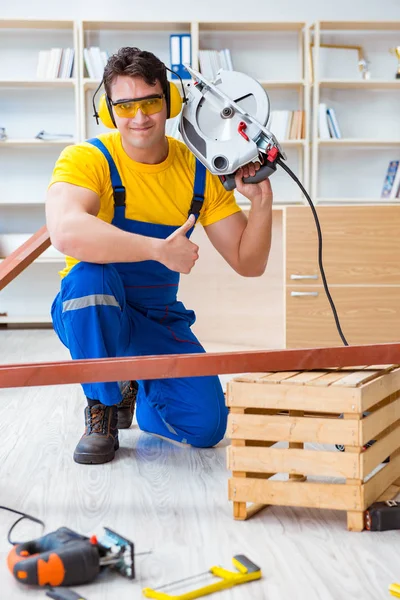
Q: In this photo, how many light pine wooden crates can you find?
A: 1